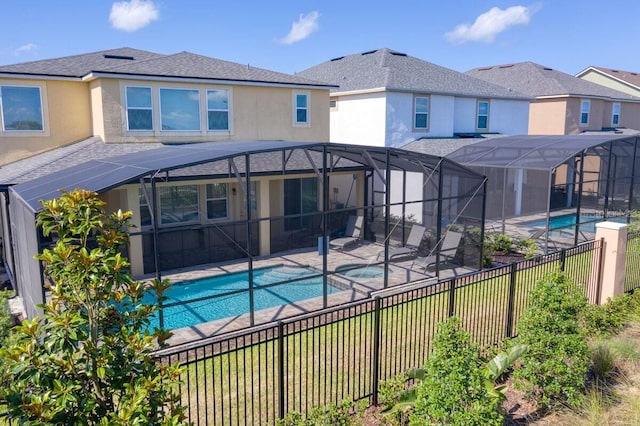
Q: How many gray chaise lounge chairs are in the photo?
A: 3